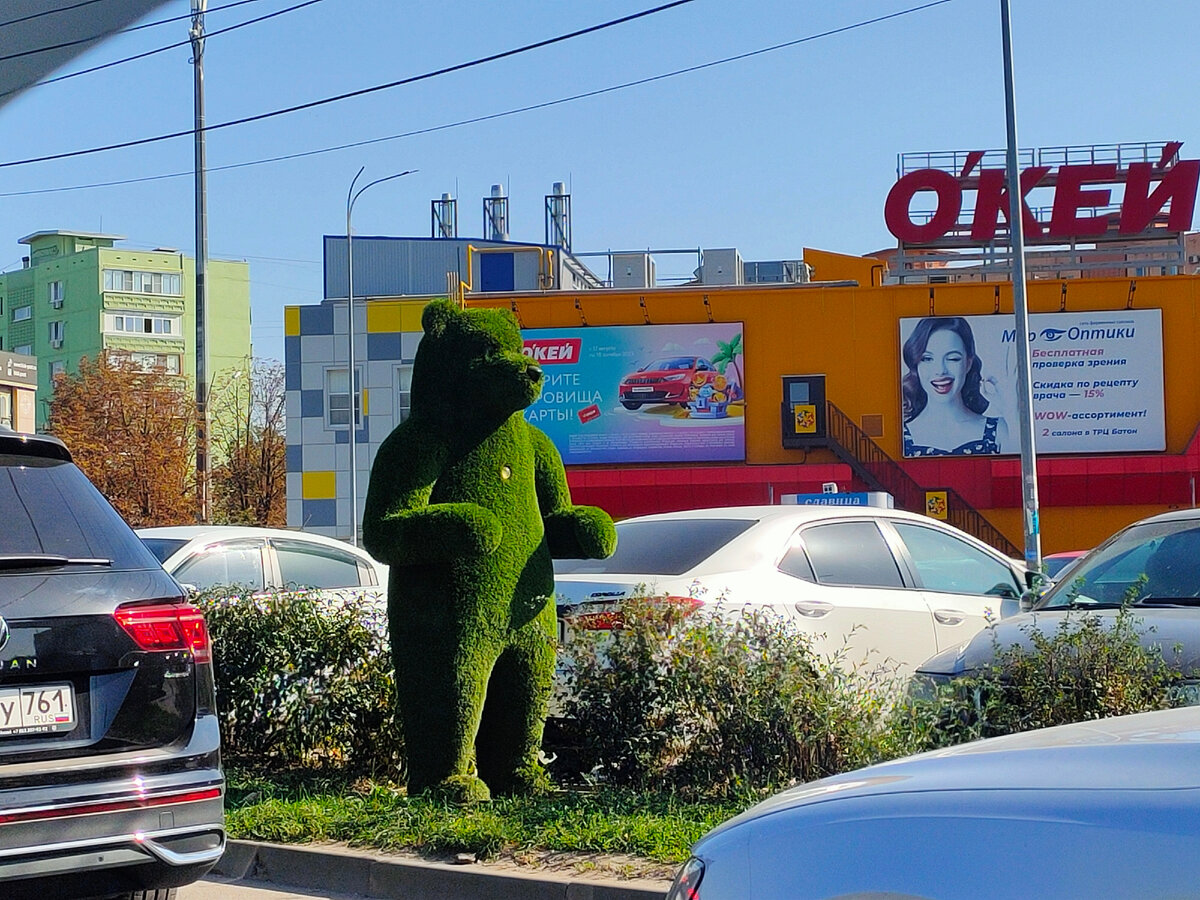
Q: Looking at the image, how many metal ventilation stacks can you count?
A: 3